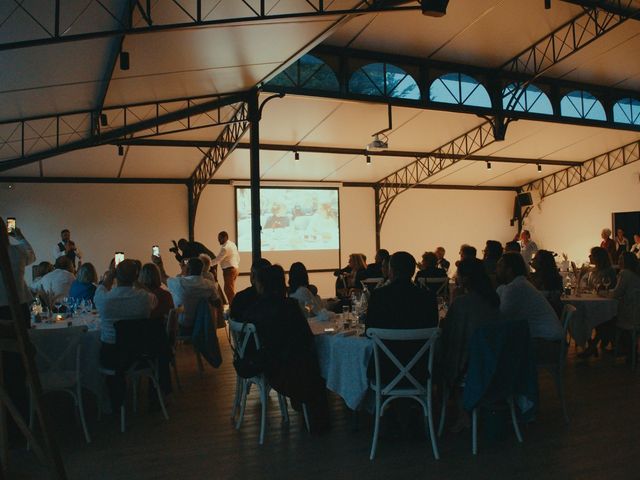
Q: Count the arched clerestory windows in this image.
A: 6